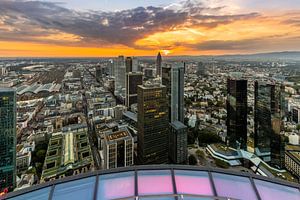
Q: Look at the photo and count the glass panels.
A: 7